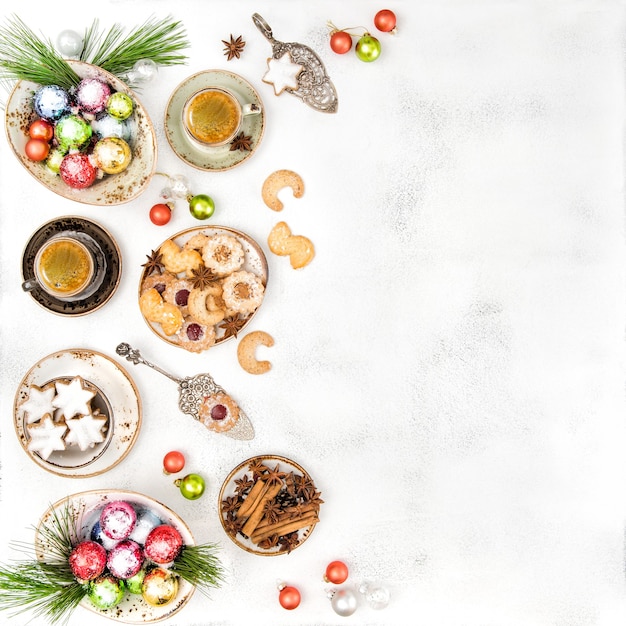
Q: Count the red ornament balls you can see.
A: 11